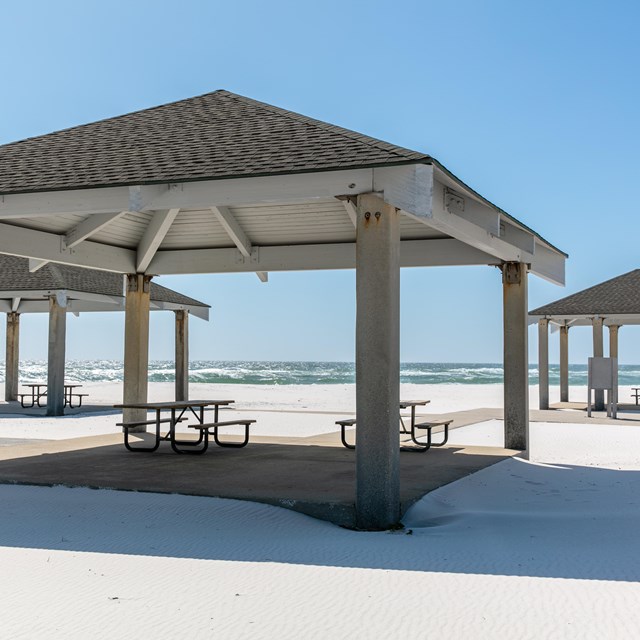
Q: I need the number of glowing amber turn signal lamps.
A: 0